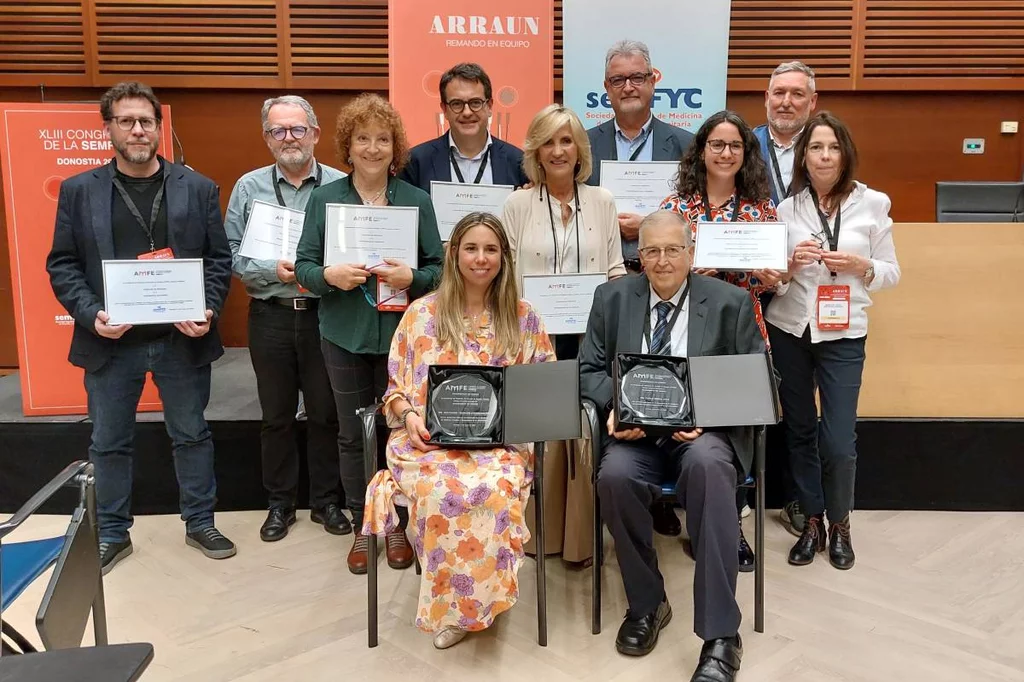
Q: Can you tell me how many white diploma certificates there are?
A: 7